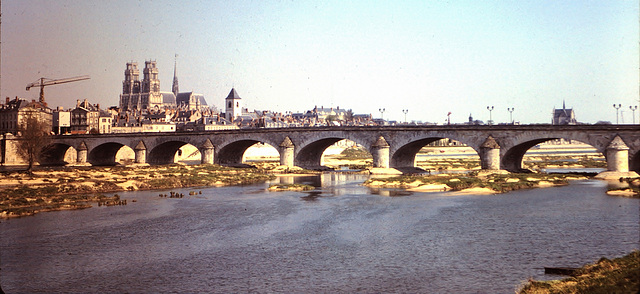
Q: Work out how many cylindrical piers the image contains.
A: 7